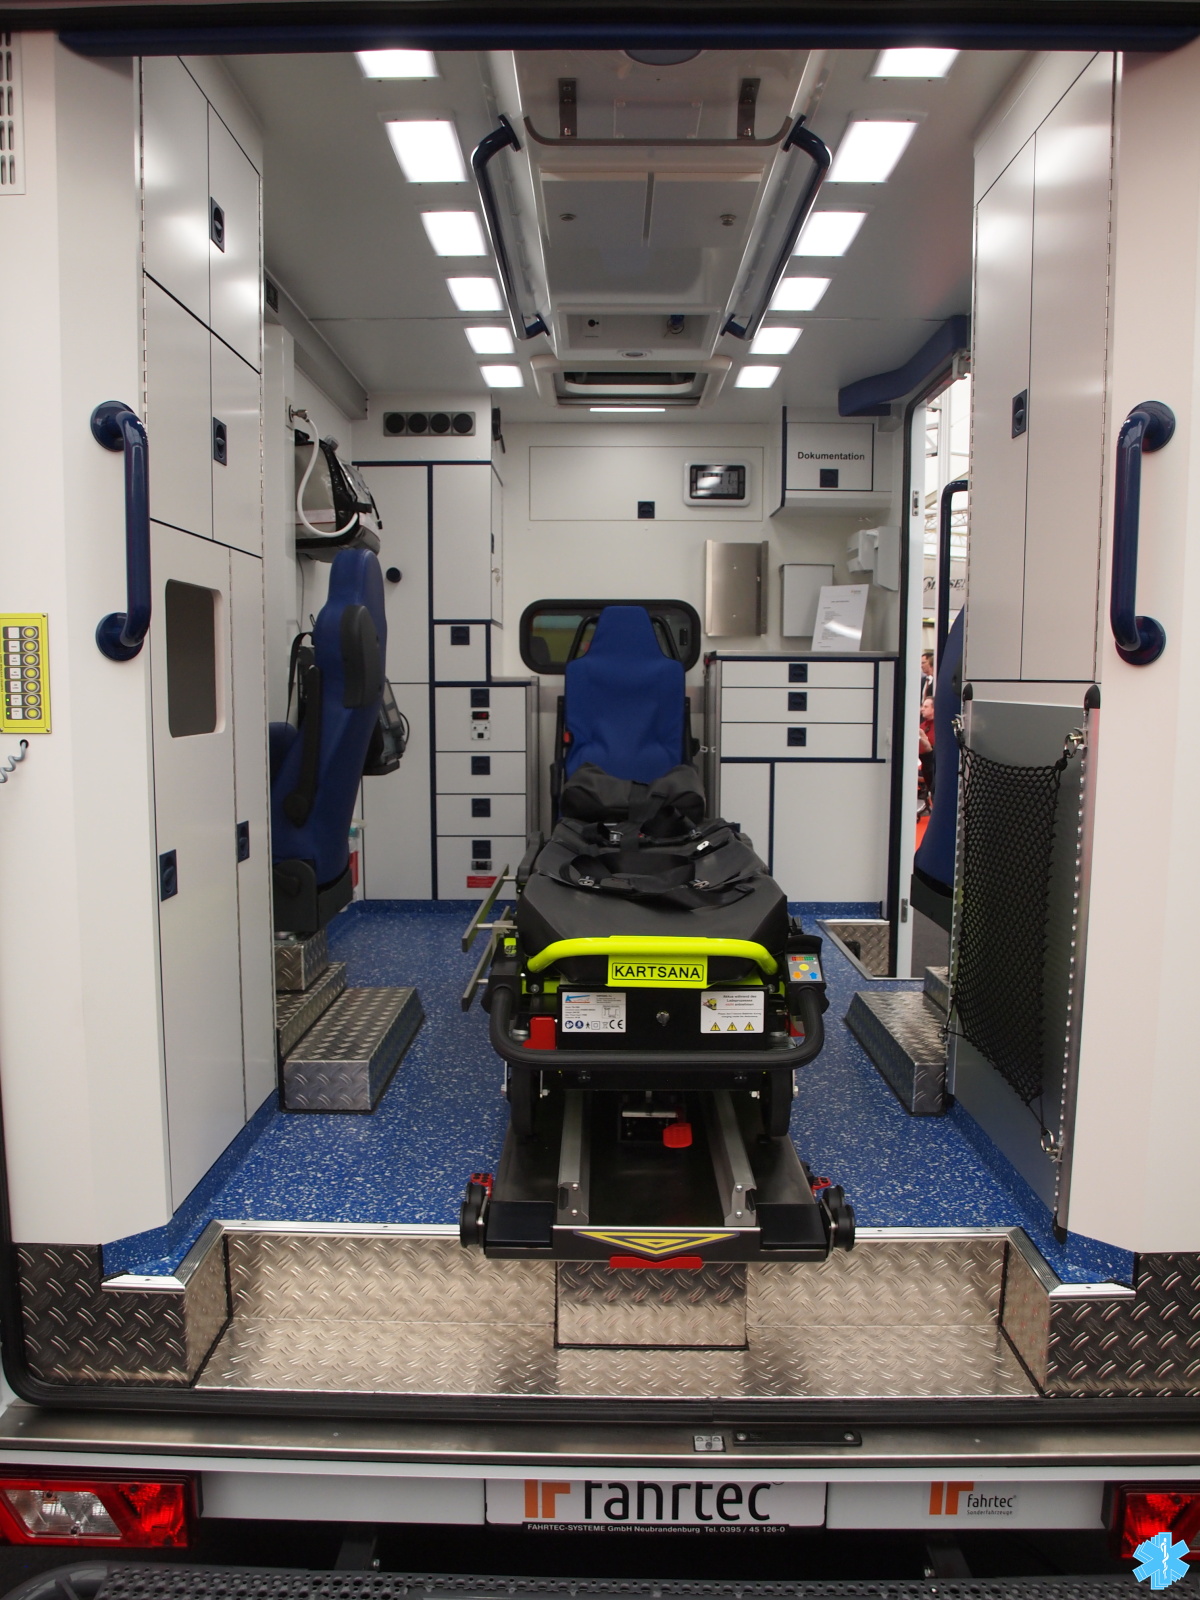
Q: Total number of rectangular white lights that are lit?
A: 12